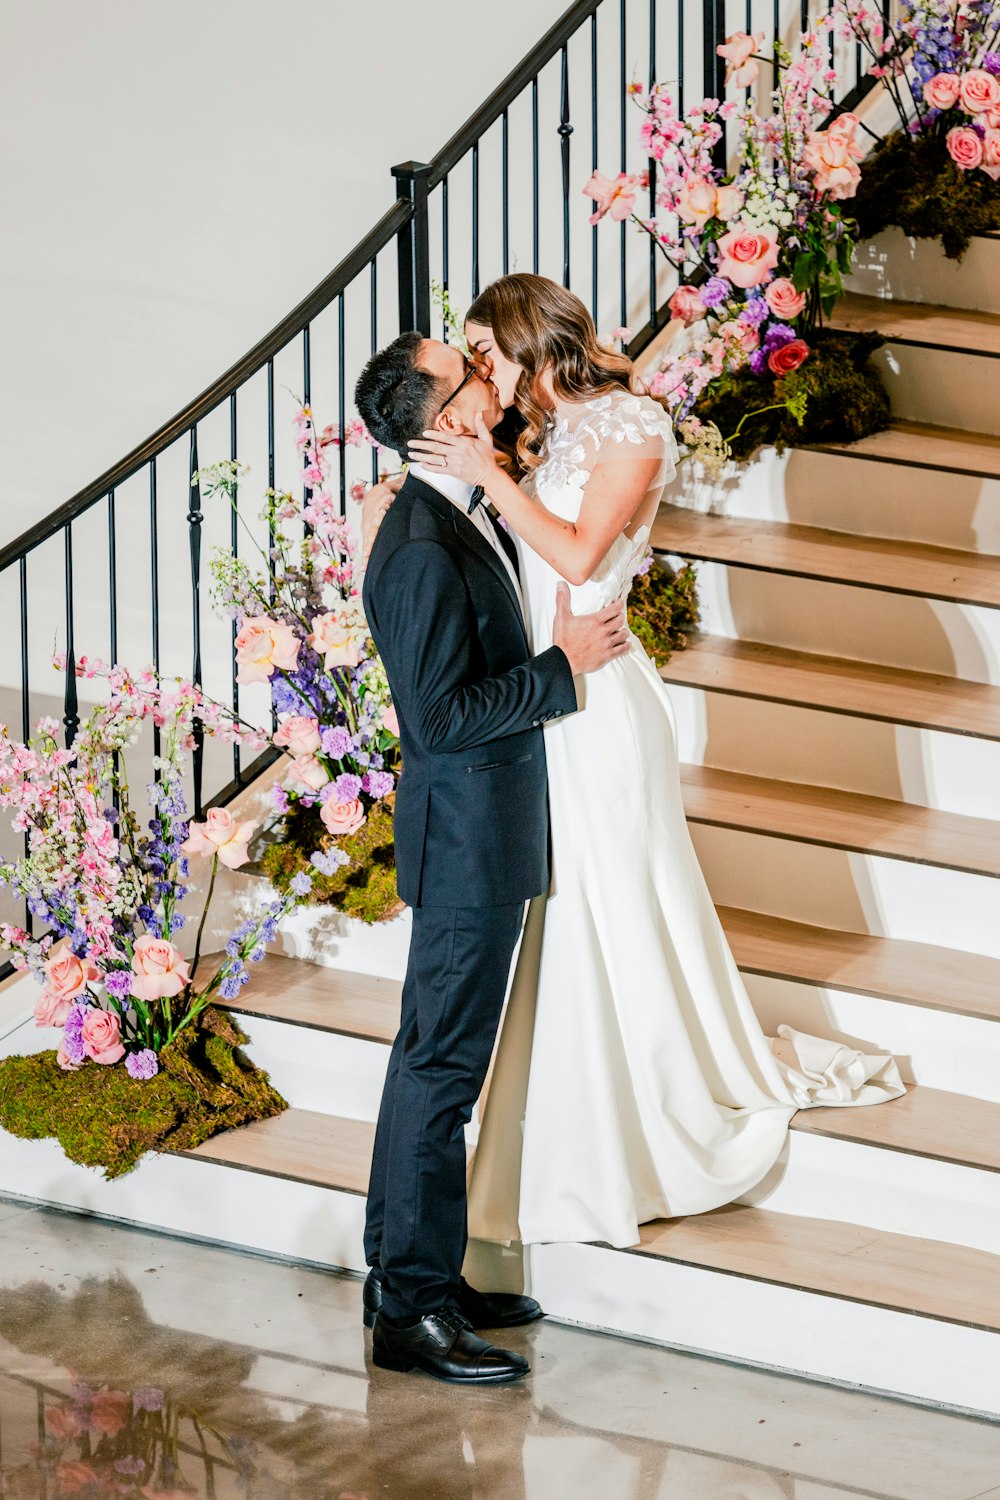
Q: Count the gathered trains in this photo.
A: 1